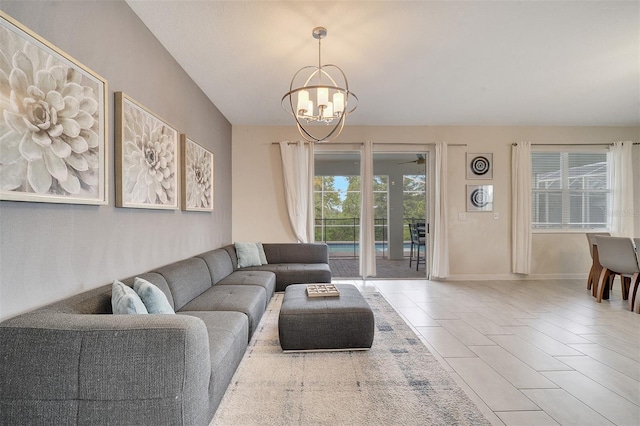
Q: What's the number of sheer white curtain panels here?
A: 5